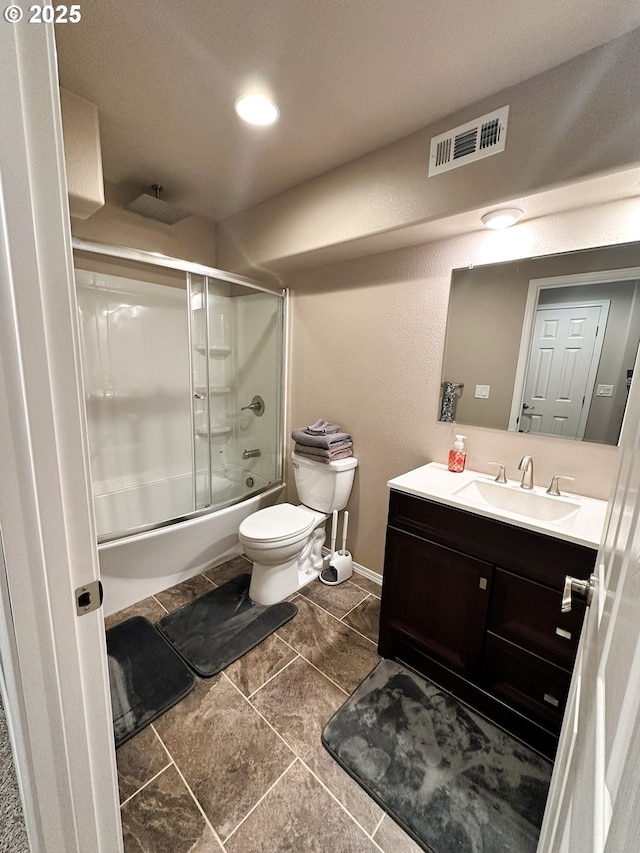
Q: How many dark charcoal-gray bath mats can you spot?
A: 3